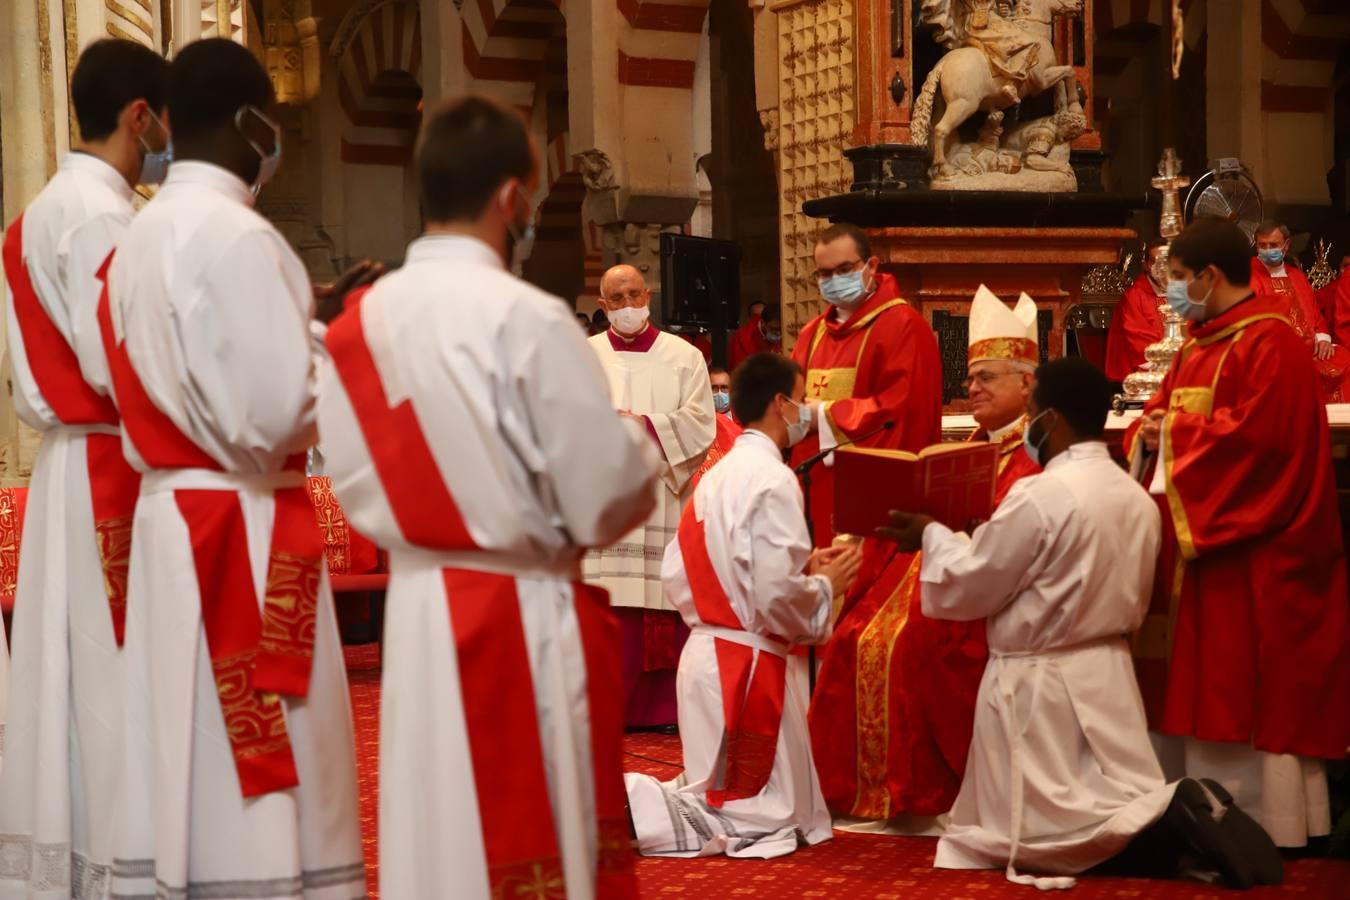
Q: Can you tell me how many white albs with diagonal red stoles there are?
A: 4